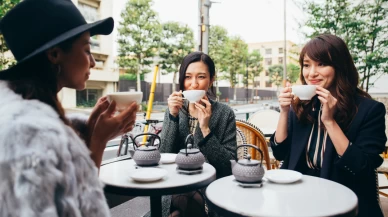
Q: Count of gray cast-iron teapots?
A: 3